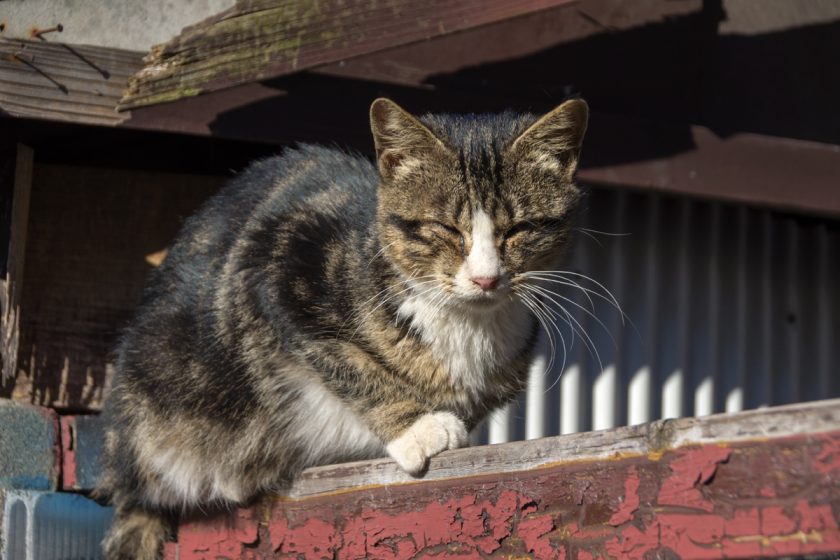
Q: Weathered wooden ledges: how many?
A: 1